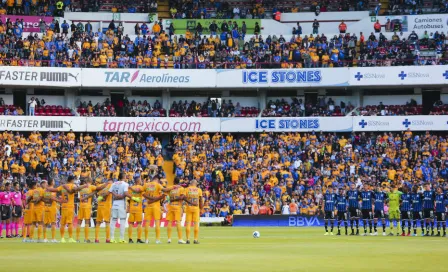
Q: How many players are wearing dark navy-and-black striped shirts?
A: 9